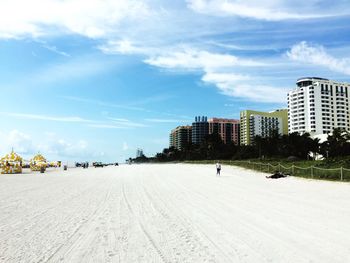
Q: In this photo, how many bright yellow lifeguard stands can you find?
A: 2